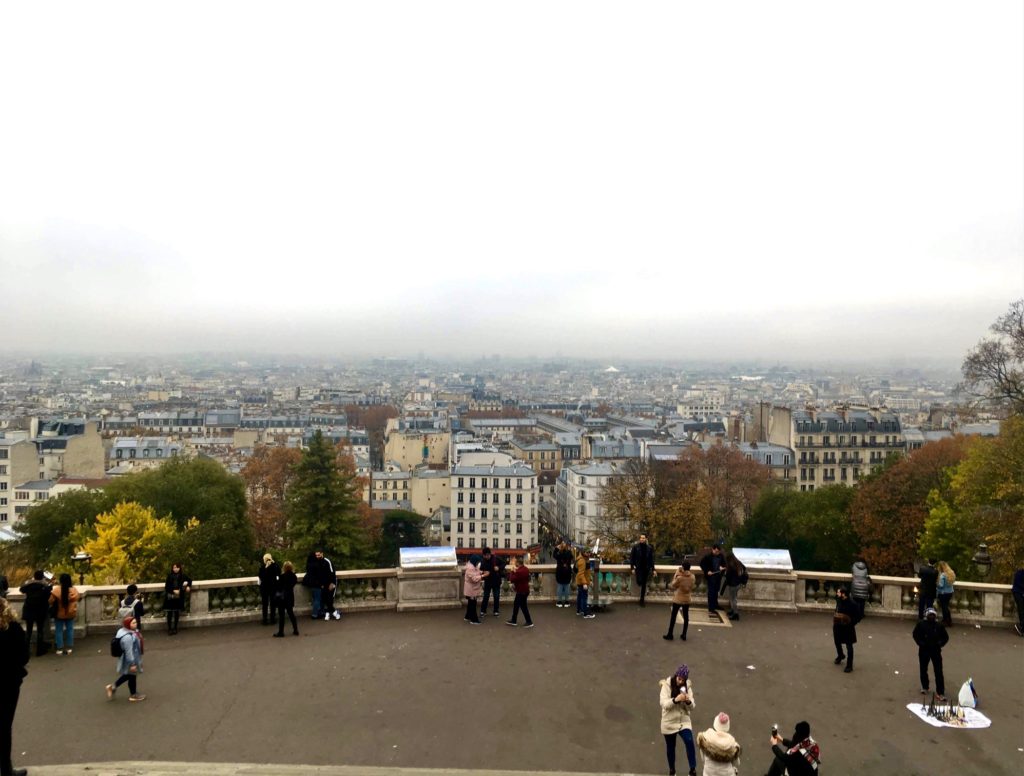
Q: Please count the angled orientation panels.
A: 2